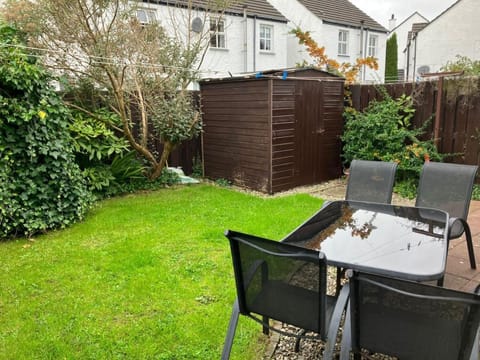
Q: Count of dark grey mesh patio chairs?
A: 4